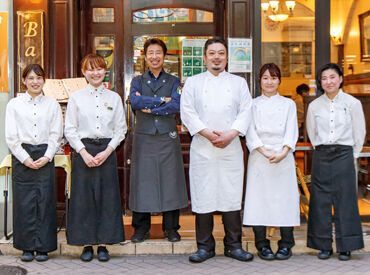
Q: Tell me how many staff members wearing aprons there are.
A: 6